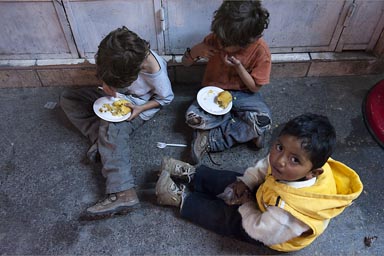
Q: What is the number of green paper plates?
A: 0